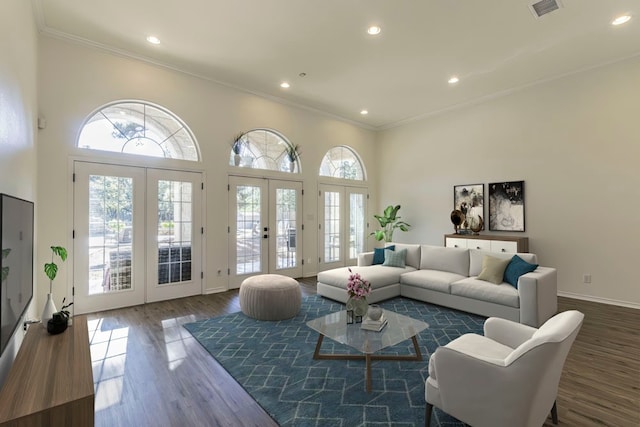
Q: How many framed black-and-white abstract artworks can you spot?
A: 2